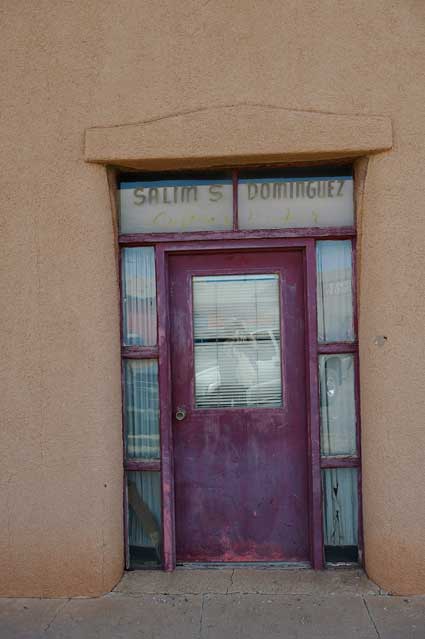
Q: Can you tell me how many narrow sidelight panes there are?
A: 6